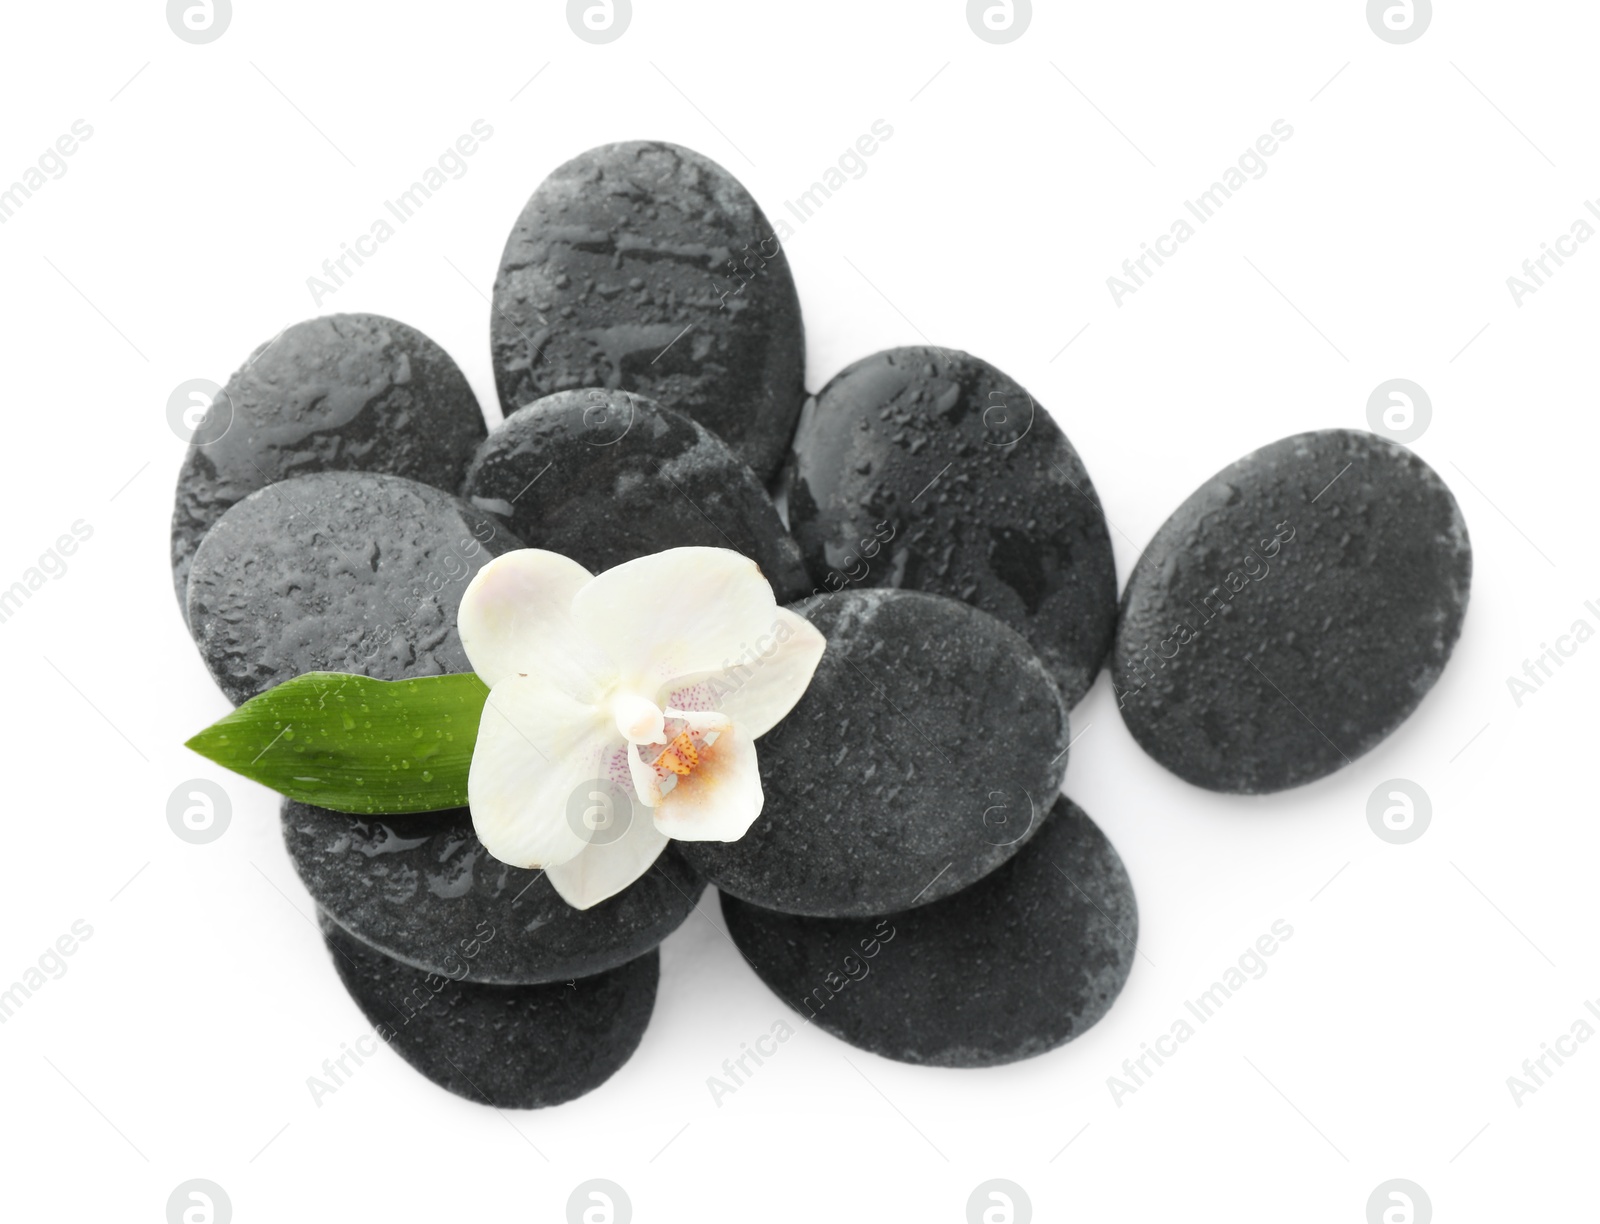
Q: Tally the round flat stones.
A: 10